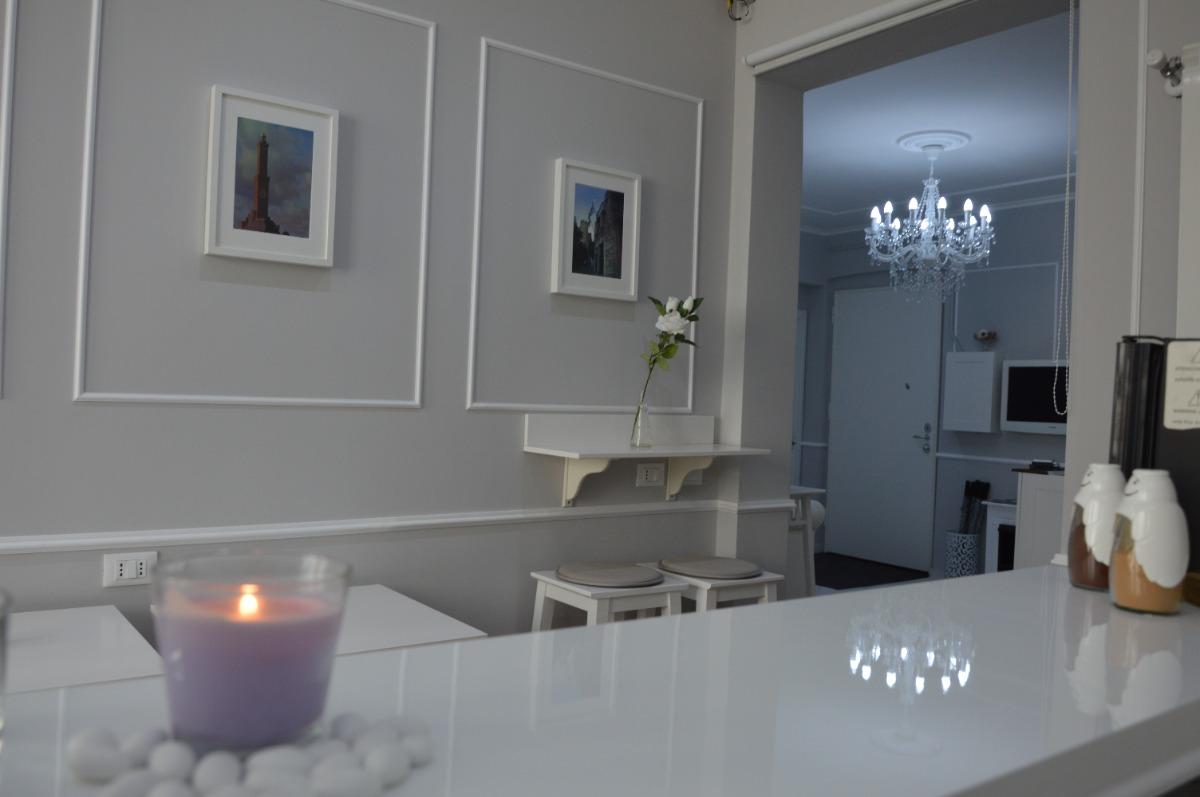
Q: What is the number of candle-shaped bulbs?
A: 12